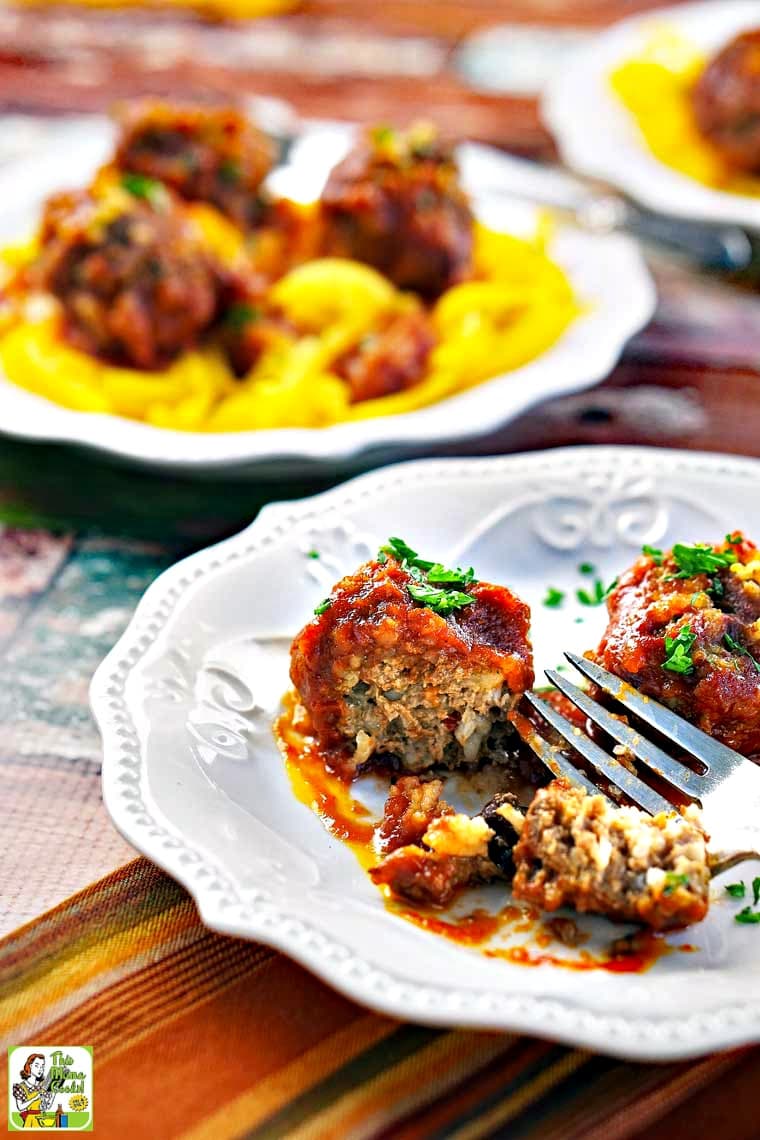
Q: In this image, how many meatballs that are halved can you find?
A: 1